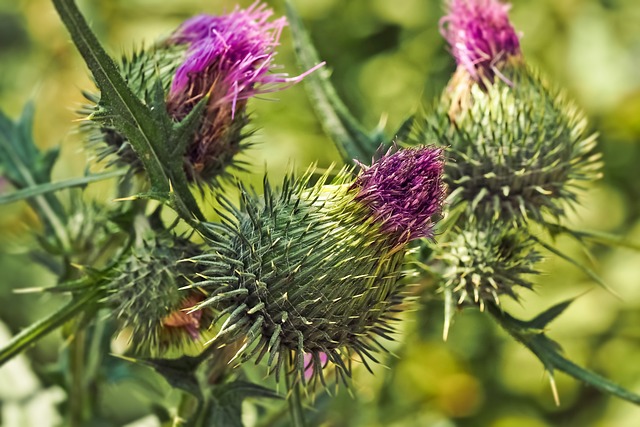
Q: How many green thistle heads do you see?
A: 5